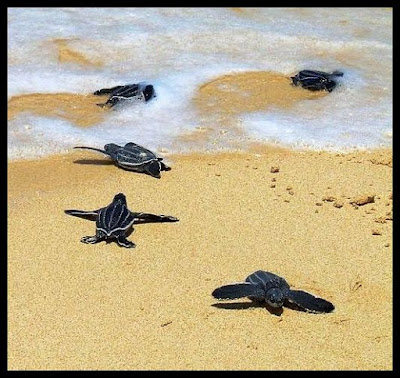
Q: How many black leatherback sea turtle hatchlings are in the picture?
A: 5